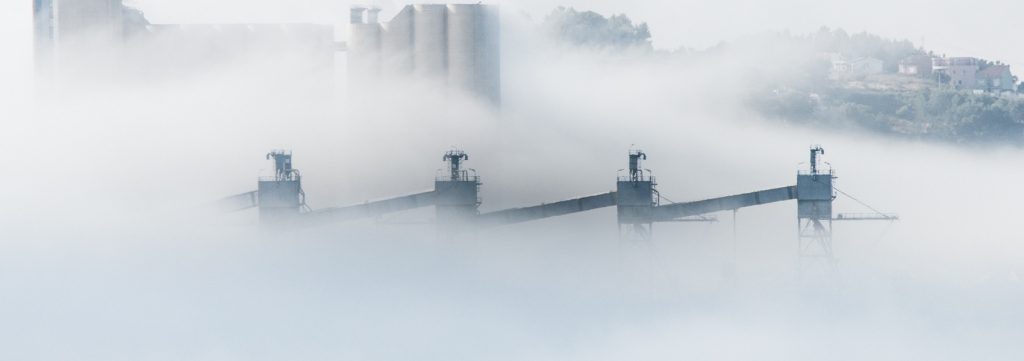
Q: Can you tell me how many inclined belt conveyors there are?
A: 4